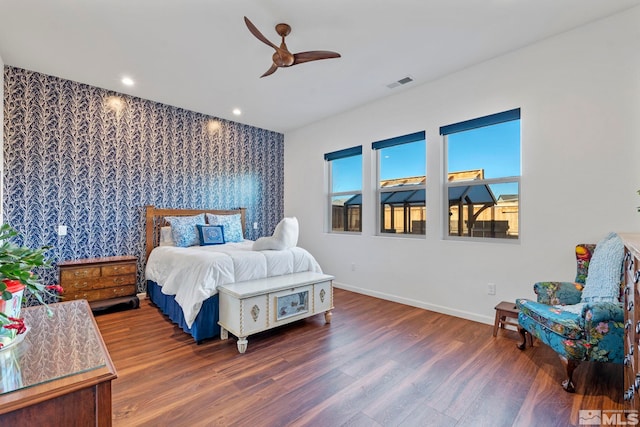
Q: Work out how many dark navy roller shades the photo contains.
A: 3